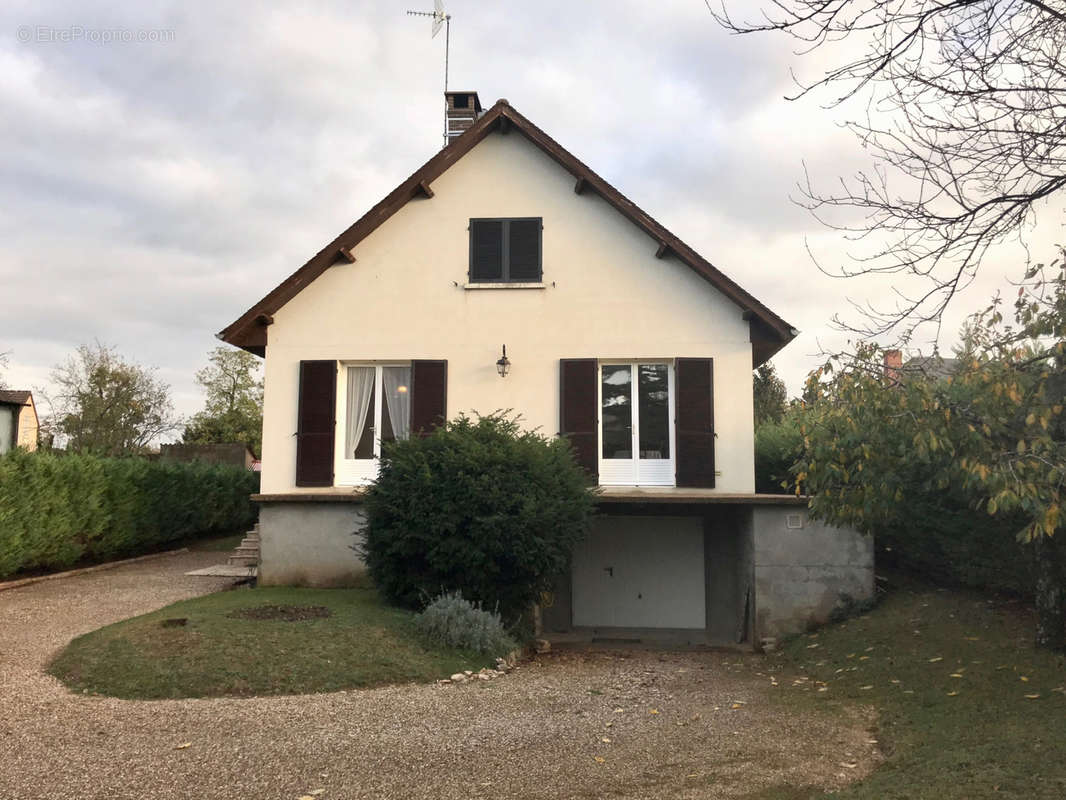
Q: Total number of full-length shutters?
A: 4